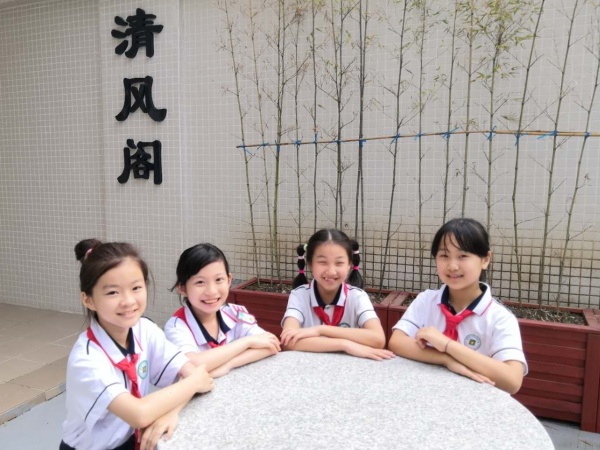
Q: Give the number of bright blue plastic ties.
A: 14